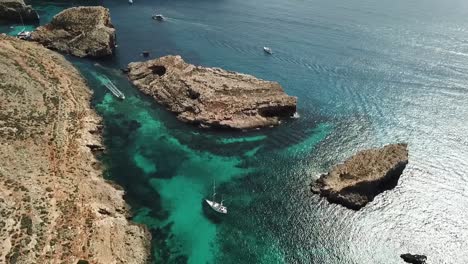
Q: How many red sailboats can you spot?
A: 0